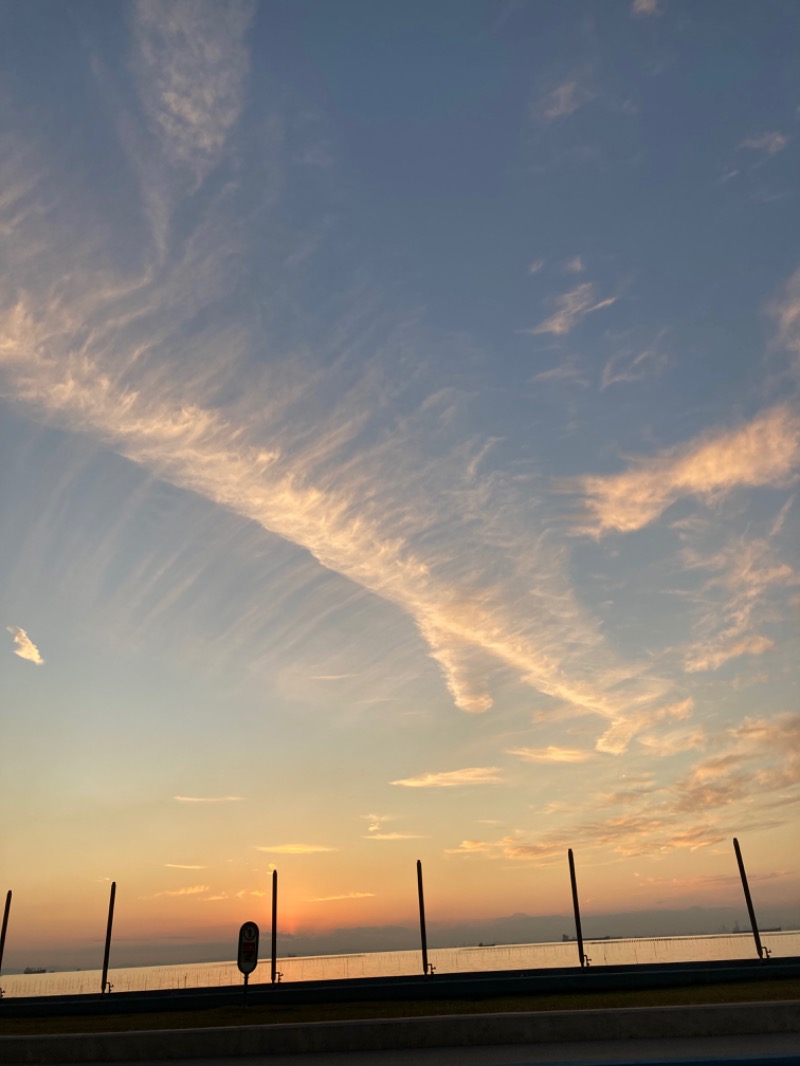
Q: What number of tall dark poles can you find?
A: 6